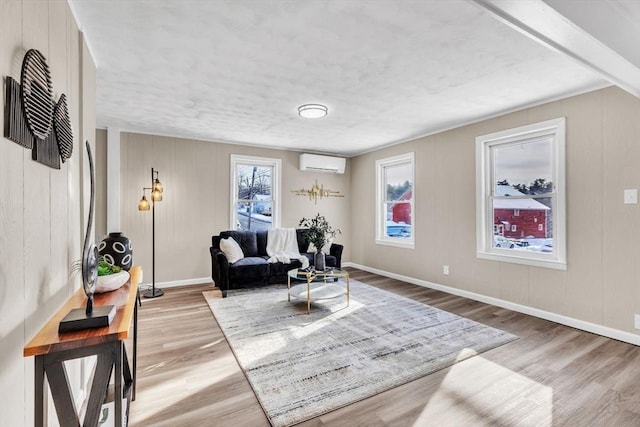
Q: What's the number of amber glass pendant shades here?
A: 3